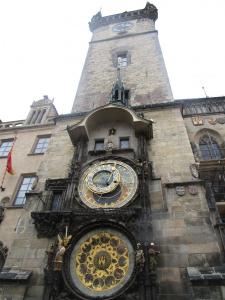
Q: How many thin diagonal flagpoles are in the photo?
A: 1